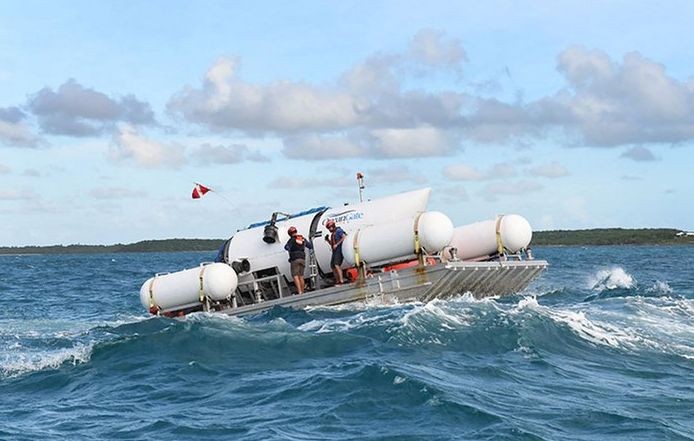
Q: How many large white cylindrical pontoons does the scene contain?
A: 3